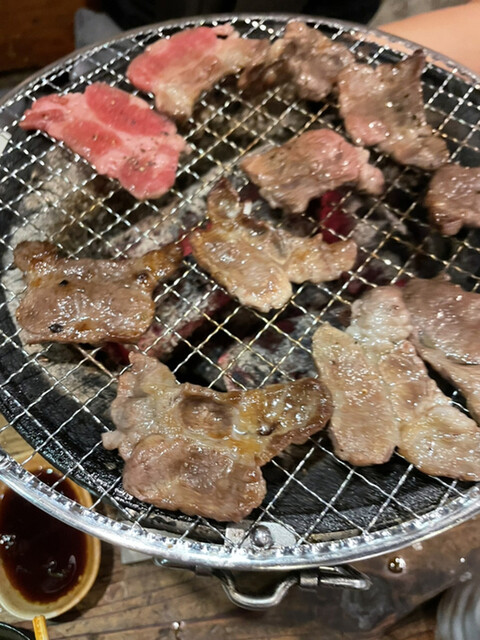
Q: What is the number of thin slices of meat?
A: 11